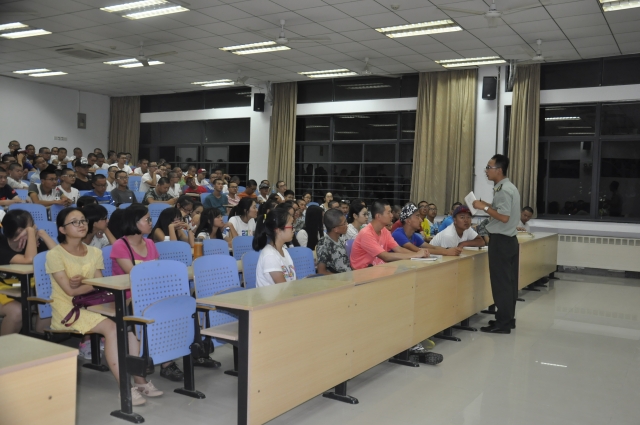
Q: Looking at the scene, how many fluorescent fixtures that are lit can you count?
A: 10